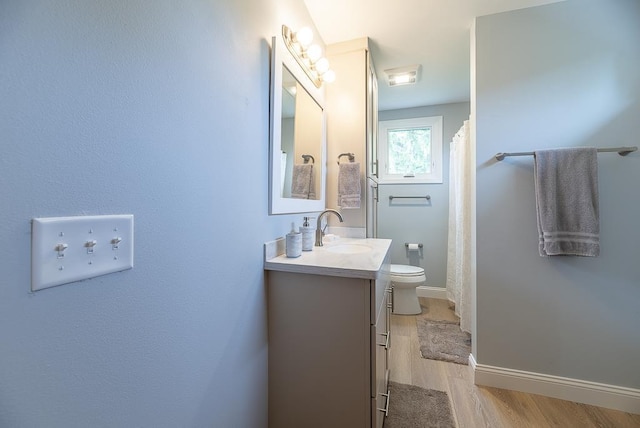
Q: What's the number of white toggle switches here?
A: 3